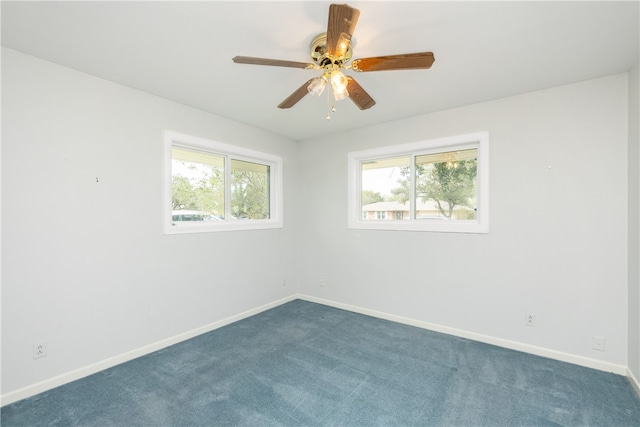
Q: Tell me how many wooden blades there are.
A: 5